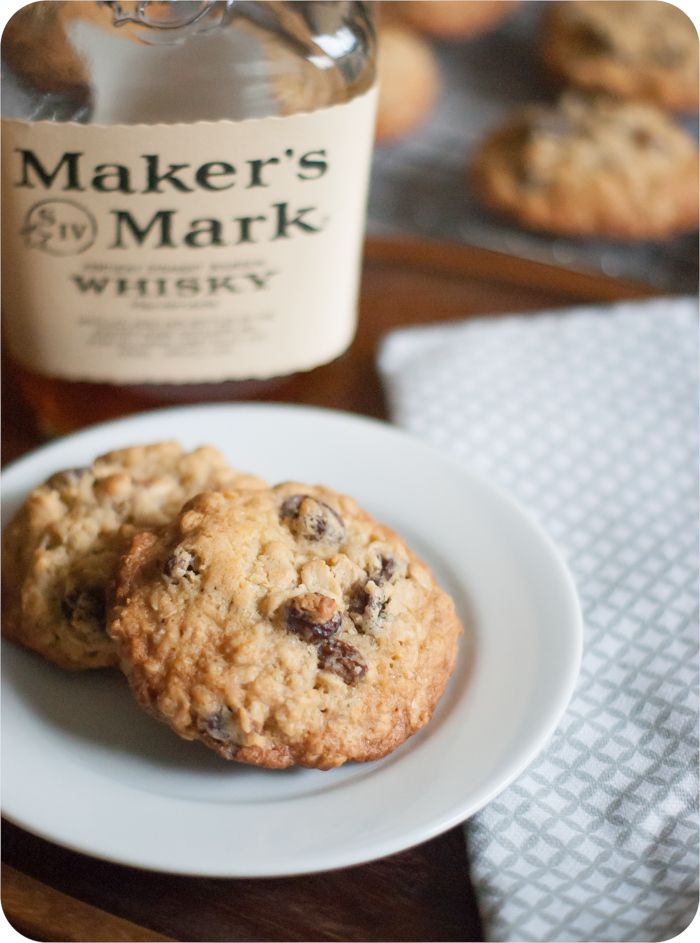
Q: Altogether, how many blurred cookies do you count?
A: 4